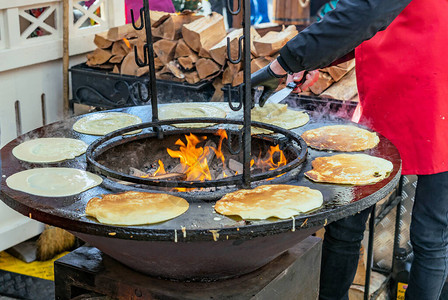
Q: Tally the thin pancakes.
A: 9